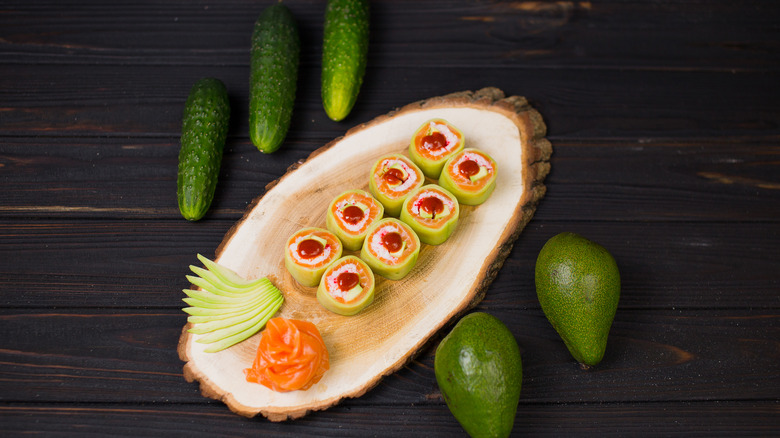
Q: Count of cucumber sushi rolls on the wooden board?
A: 8